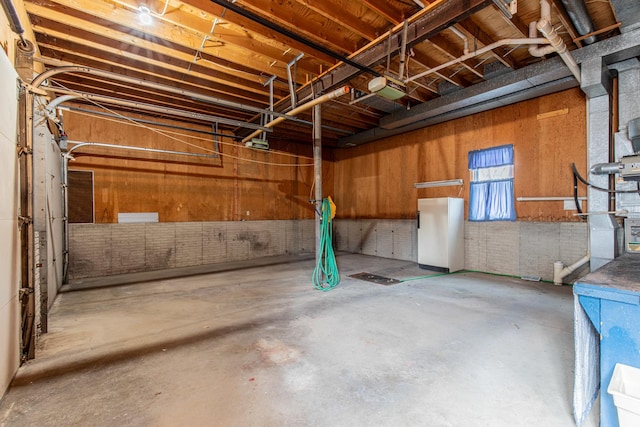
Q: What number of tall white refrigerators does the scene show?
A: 1